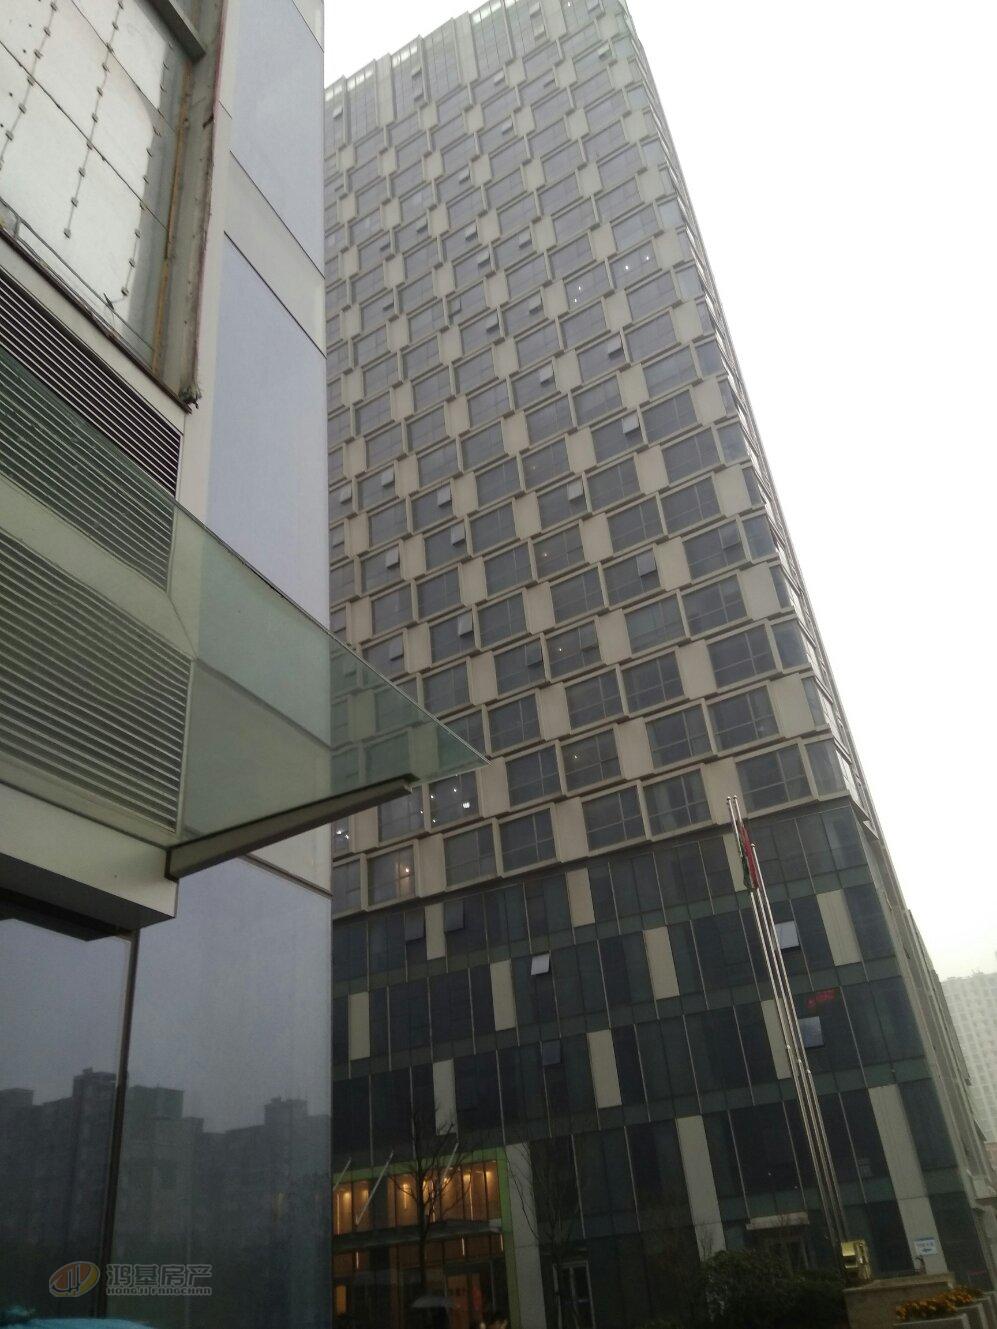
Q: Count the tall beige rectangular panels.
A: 13